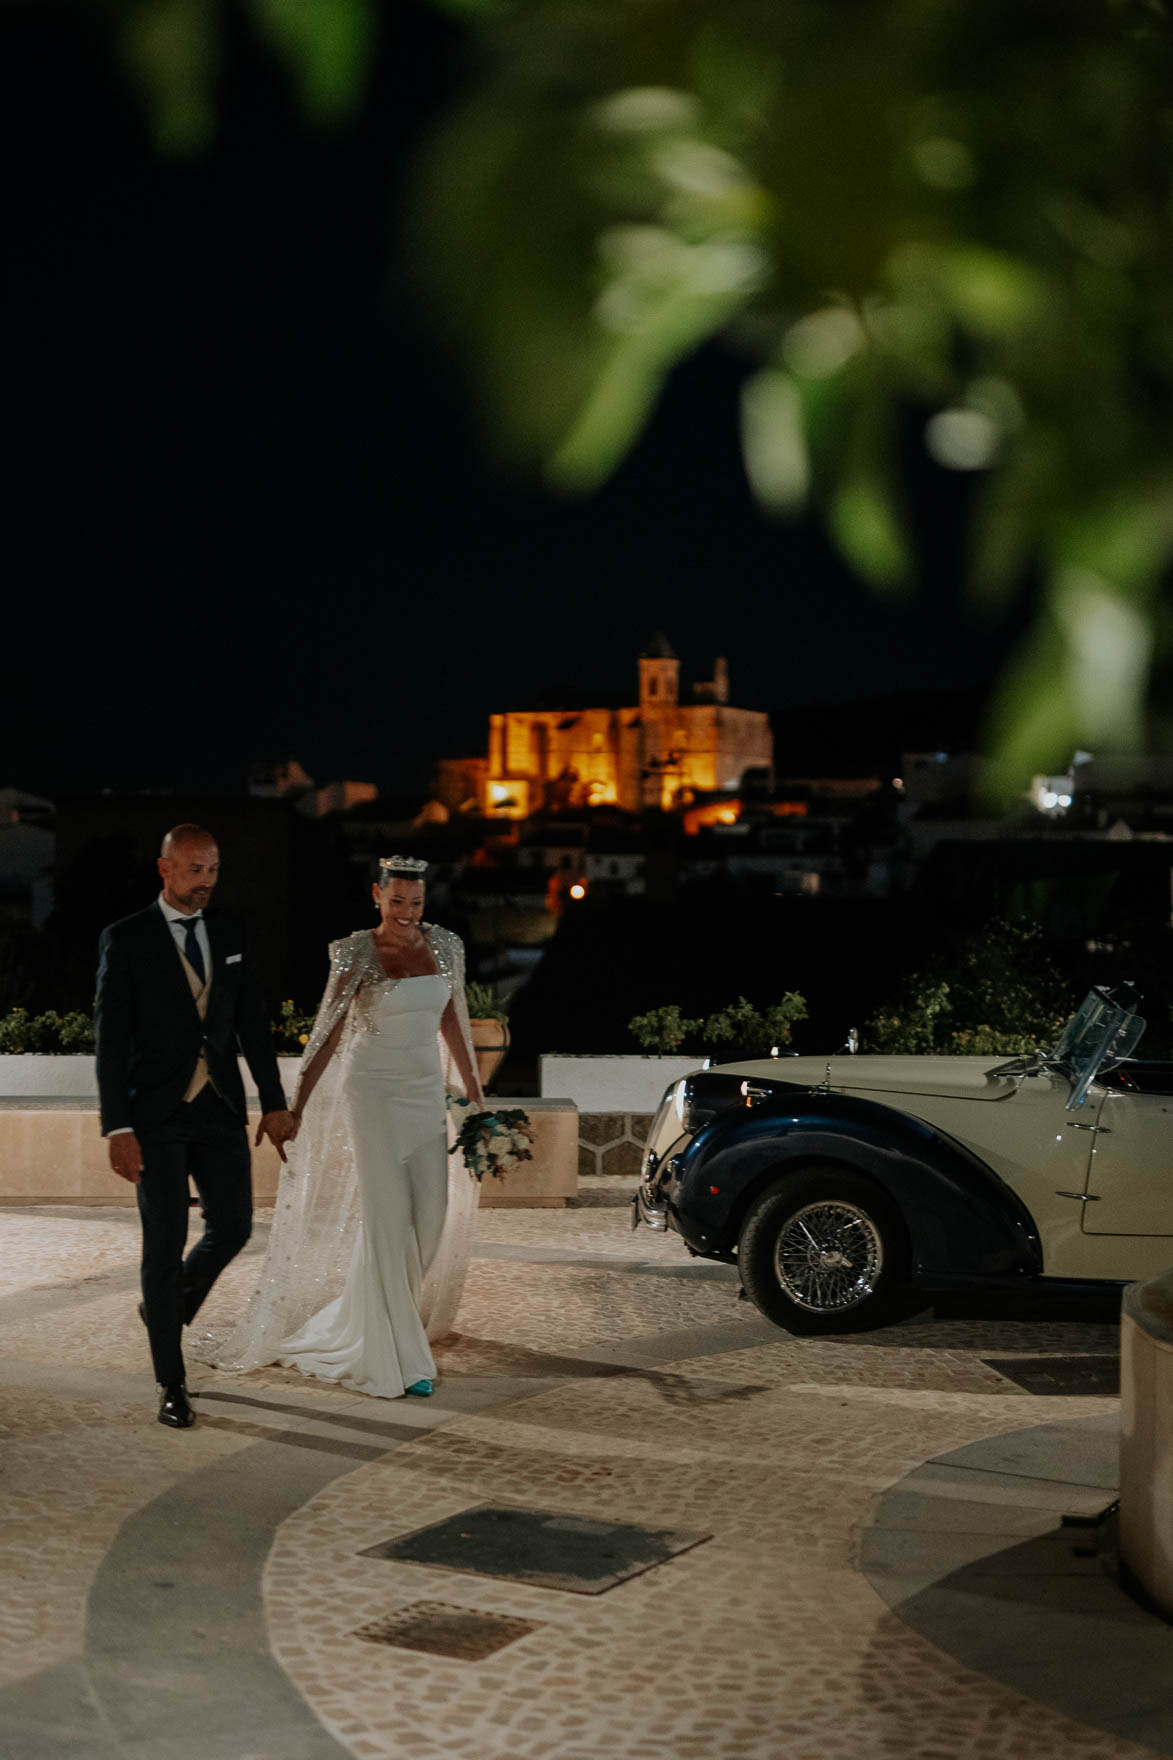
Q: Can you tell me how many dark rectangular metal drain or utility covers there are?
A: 3